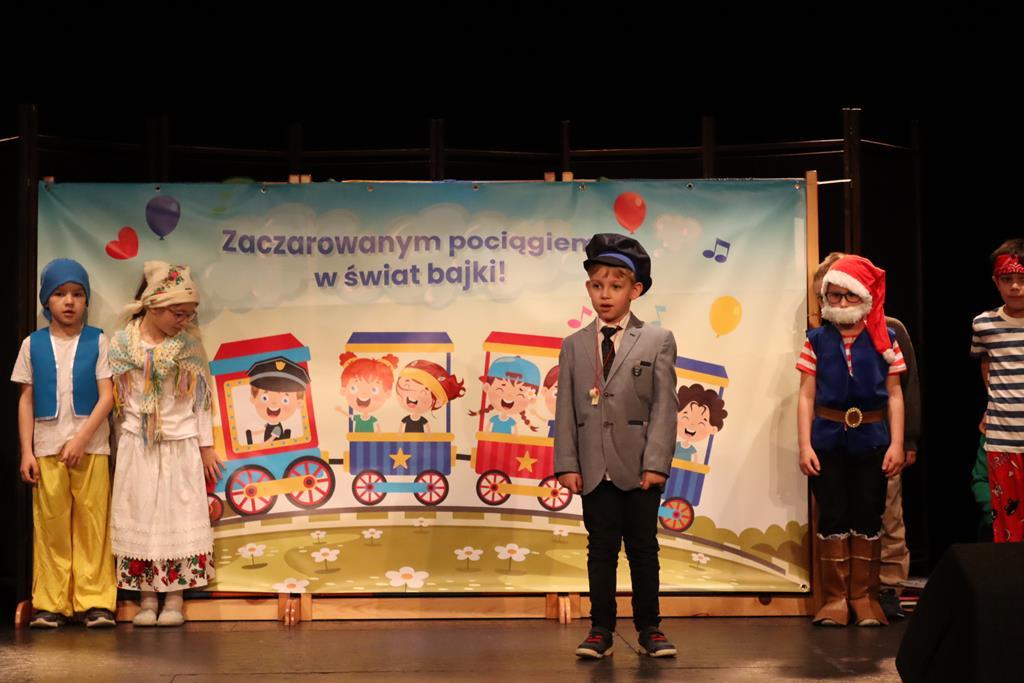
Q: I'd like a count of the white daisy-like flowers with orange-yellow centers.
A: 11